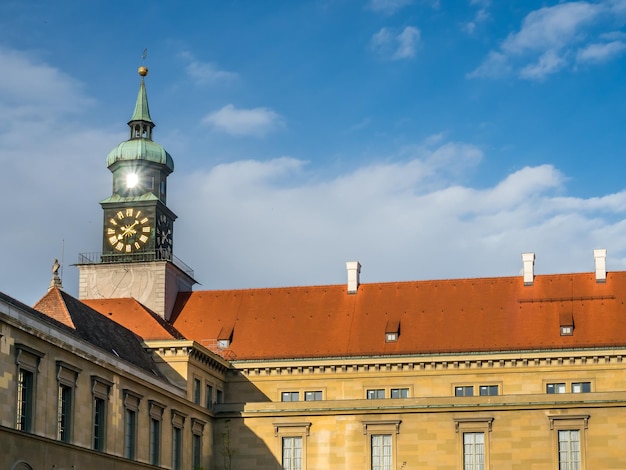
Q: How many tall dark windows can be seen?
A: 7